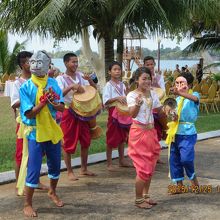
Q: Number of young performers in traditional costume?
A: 7